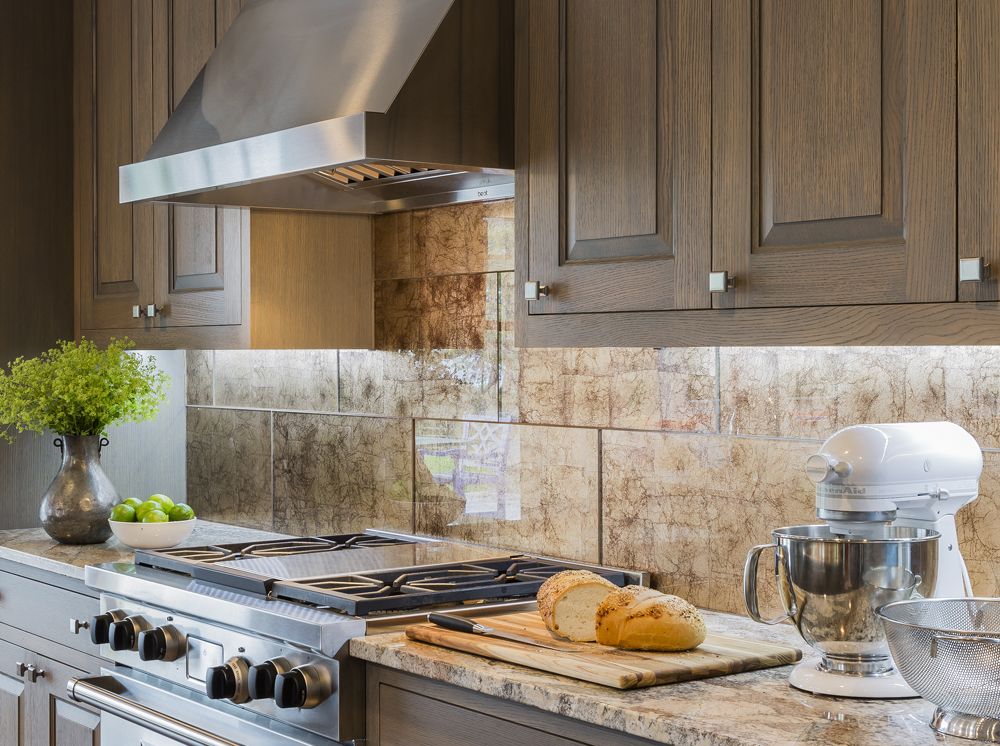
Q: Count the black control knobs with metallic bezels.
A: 6